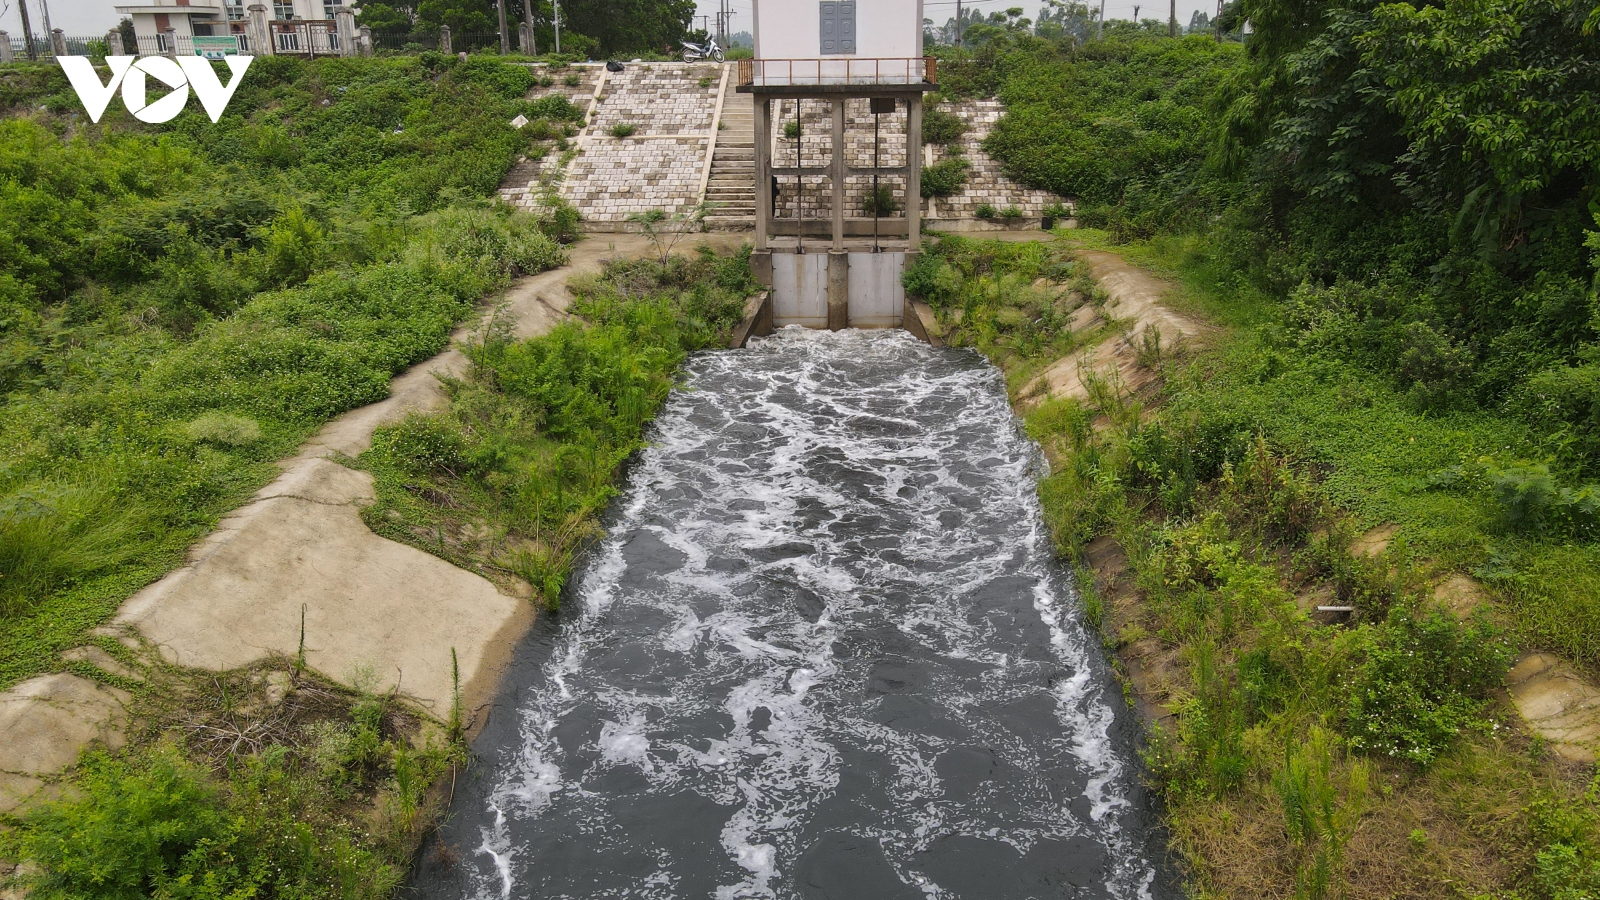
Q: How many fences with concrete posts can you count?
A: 1